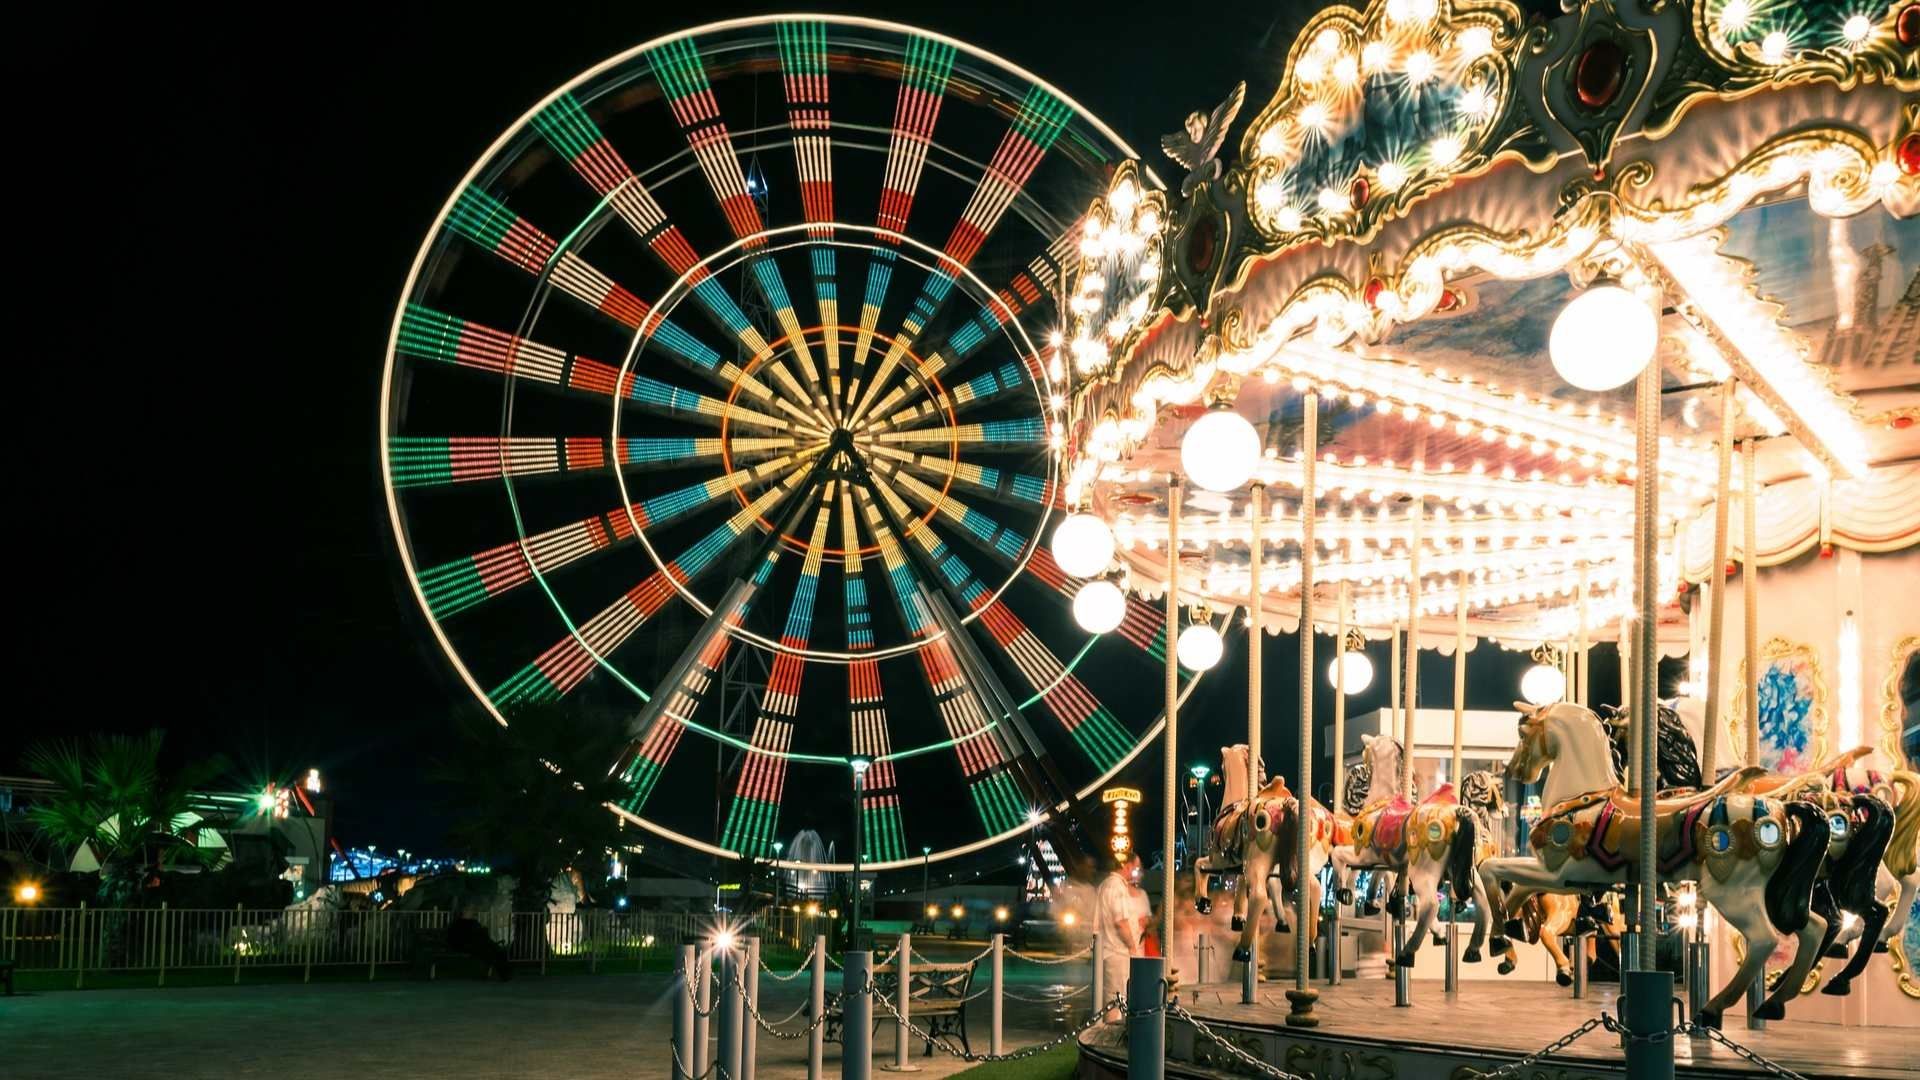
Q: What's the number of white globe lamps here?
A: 7